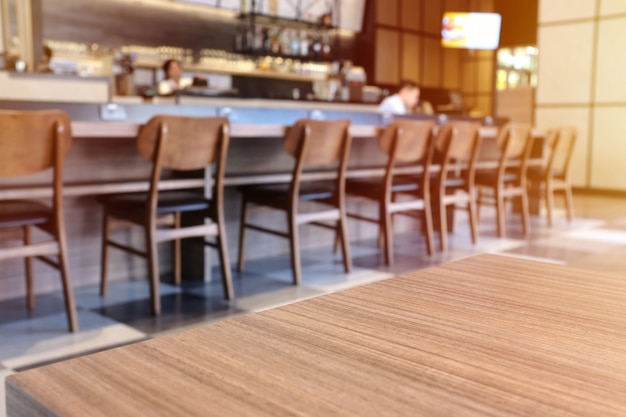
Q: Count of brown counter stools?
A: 7